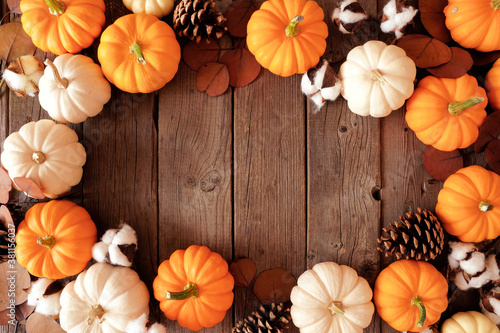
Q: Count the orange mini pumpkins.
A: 10